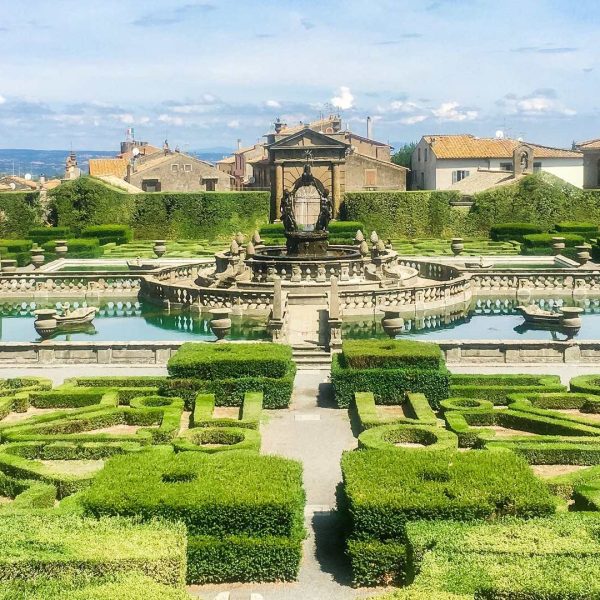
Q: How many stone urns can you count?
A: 11